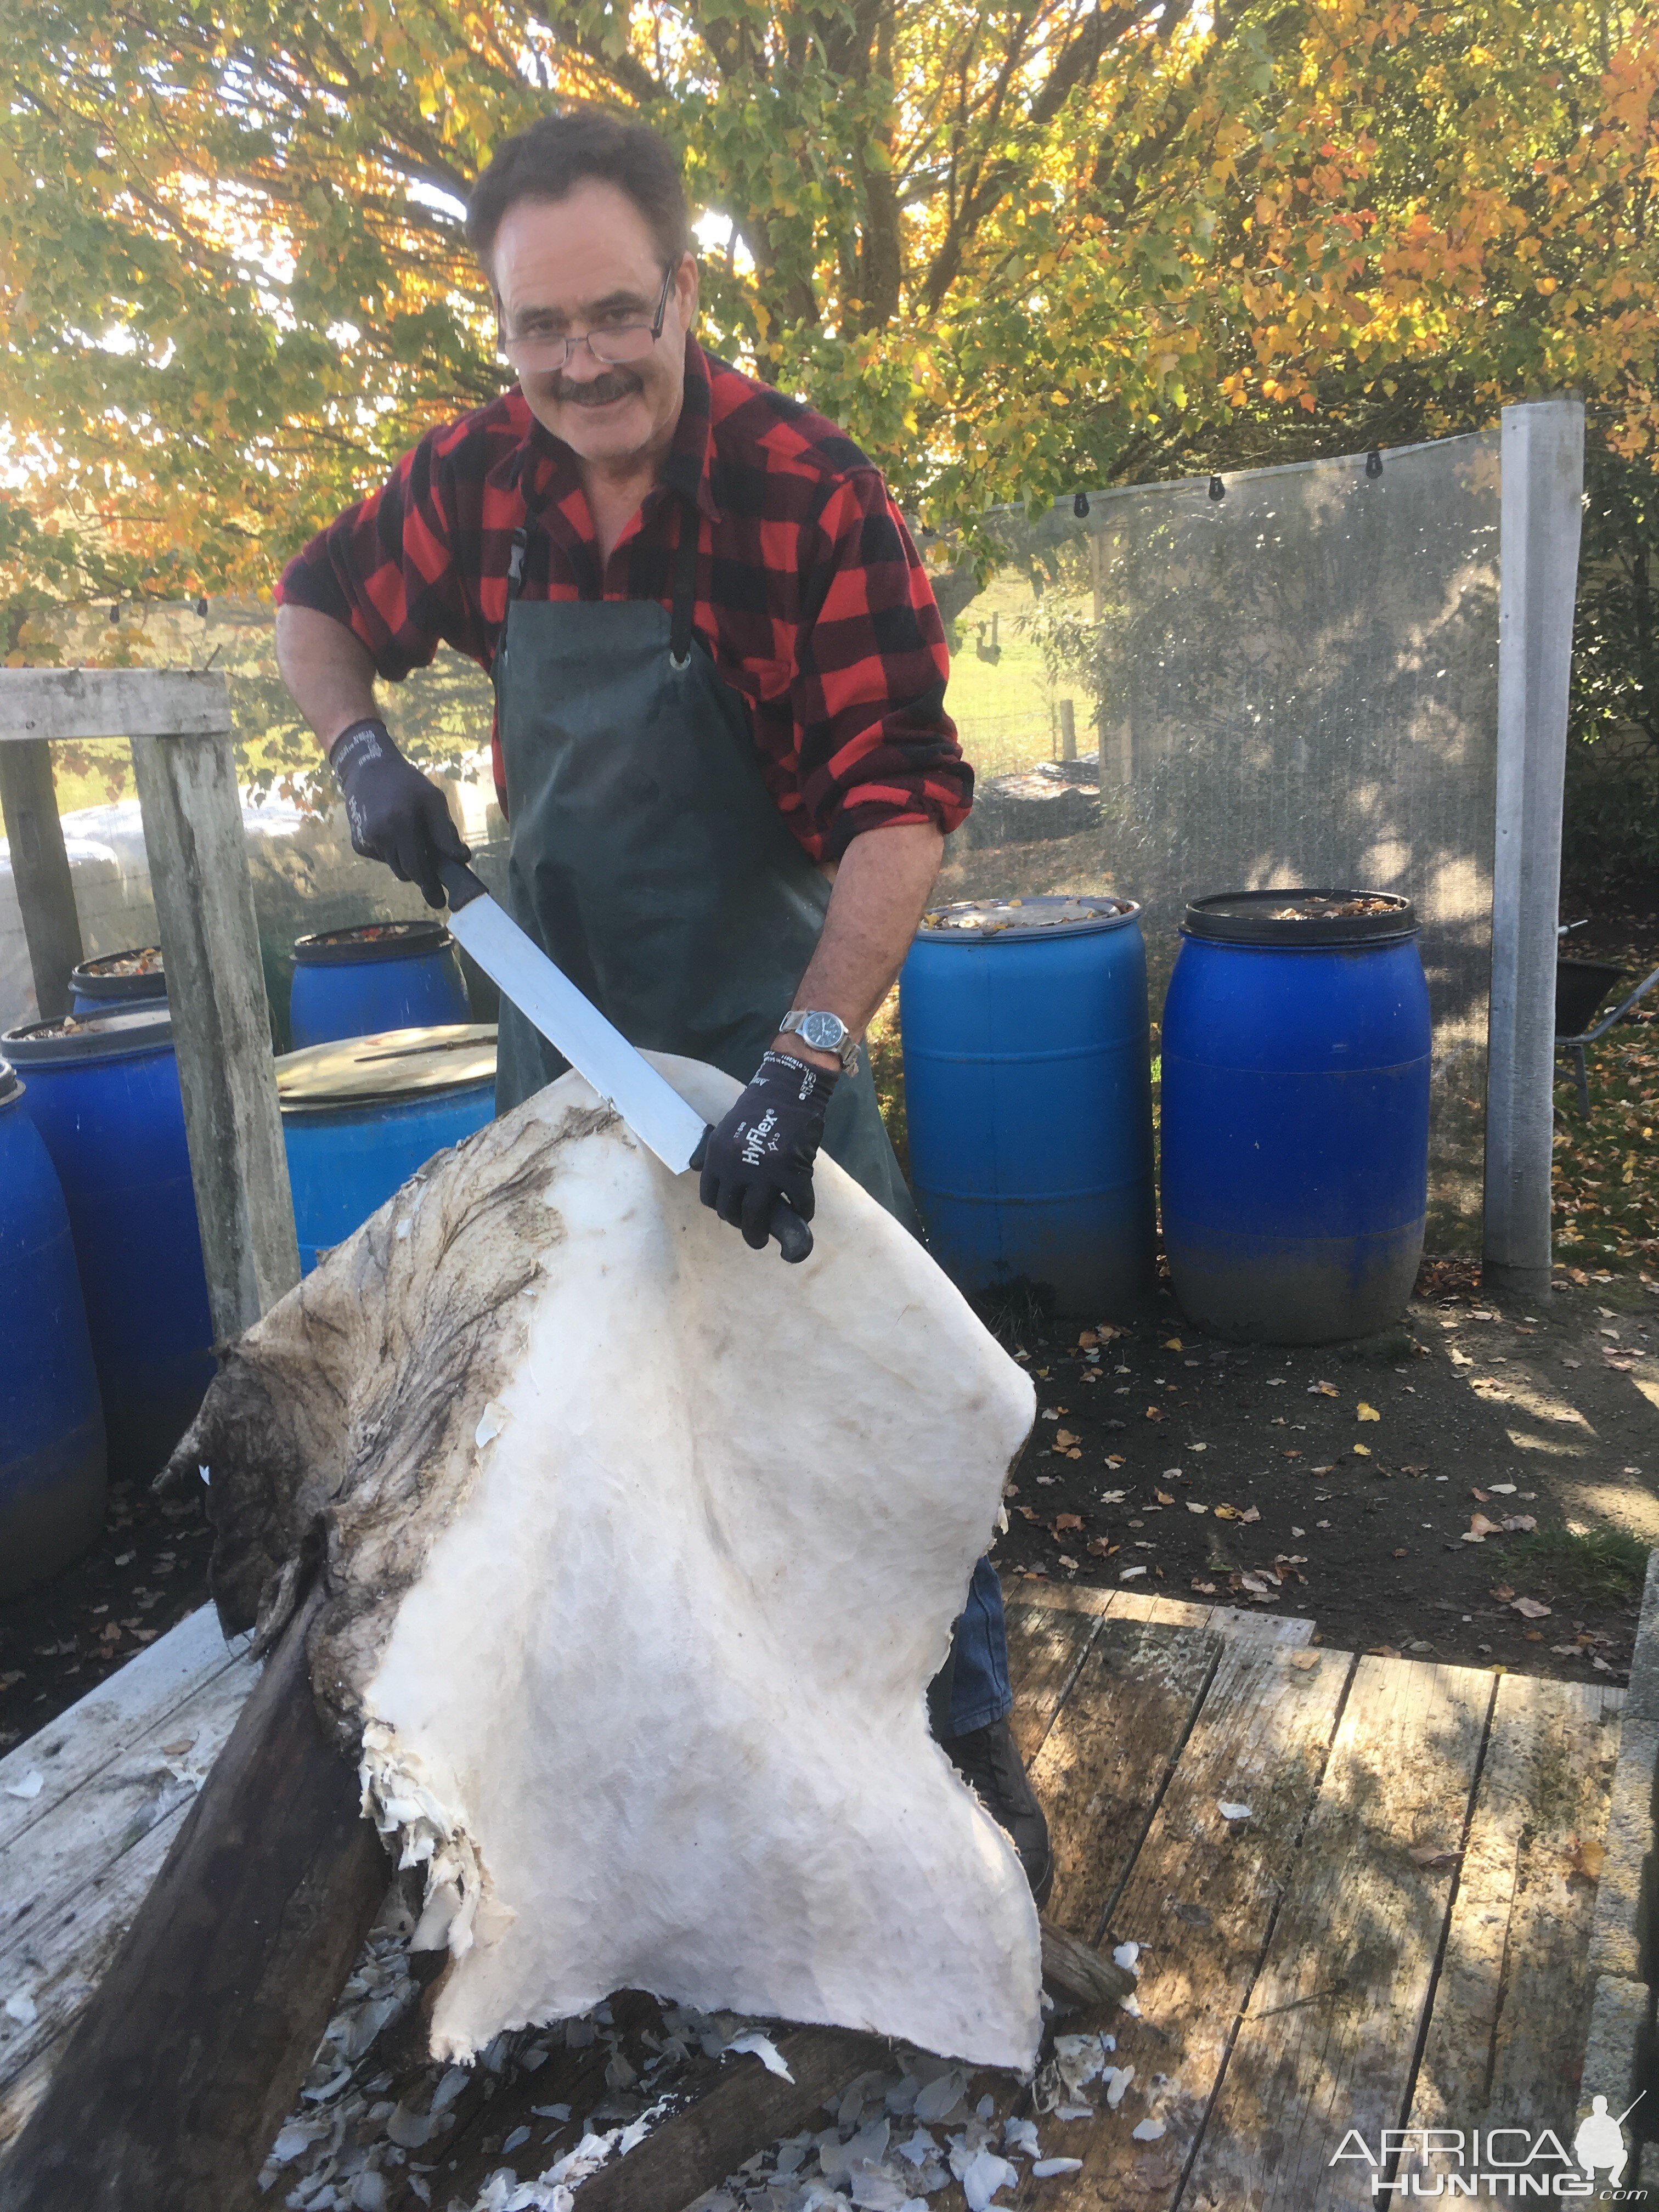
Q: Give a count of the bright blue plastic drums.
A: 7